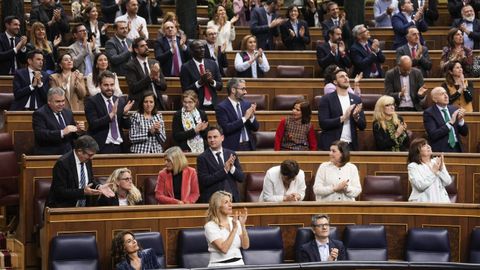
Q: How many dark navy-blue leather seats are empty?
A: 6